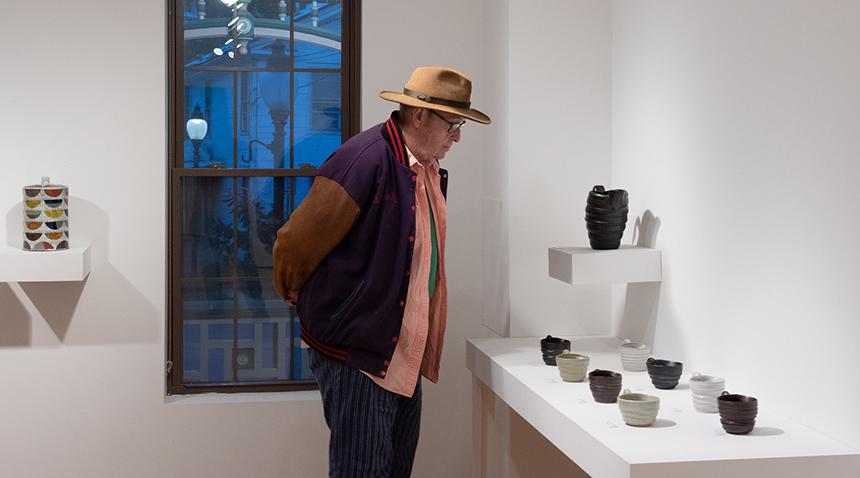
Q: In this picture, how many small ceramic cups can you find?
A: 8